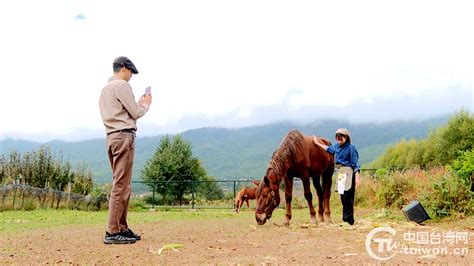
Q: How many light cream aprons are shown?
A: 1